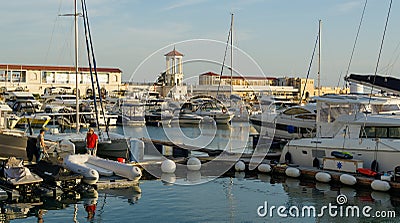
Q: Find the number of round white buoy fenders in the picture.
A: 8